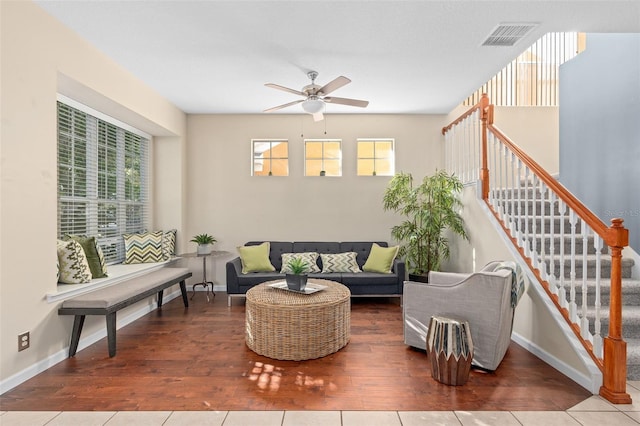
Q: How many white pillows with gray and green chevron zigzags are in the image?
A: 2